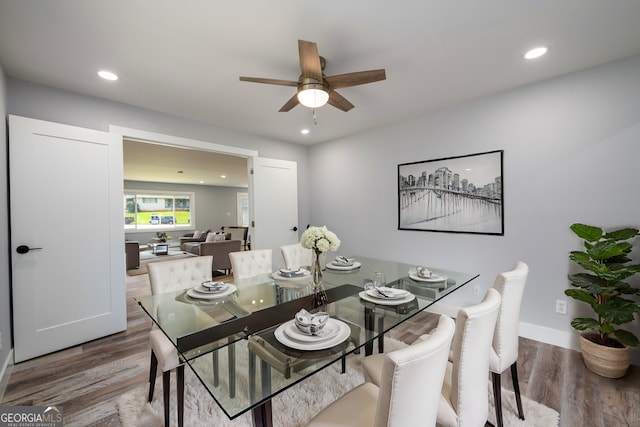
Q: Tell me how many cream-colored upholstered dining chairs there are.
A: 6